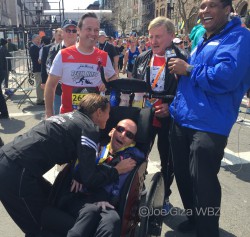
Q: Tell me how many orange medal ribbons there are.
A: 1